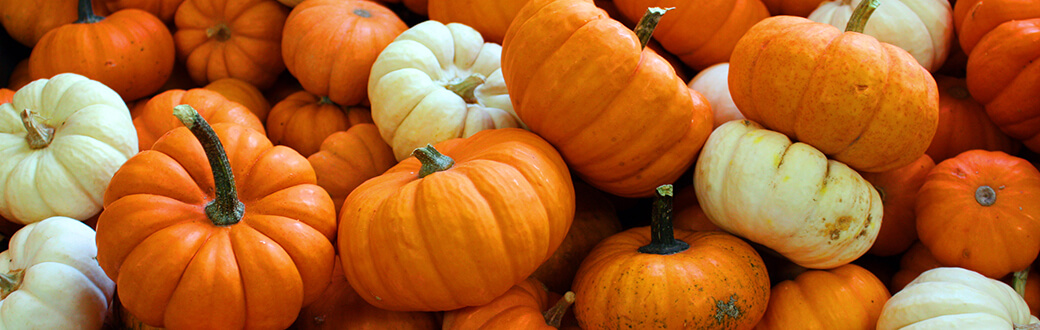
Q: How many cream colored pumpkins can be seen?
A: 7